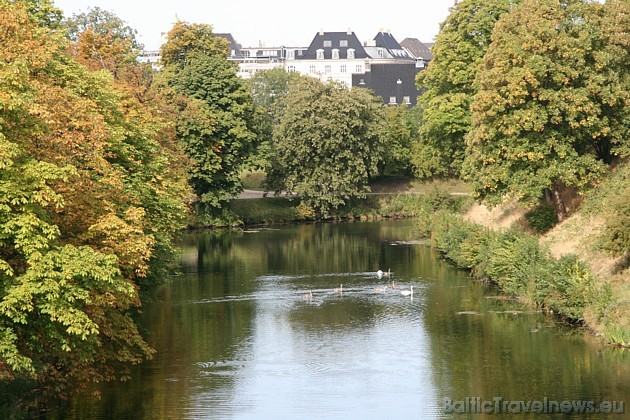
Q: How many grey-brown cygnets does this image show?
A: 5